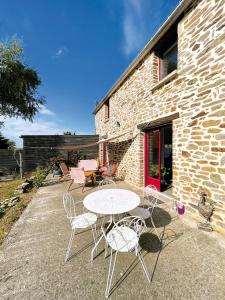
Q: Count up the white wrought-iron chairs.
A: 4